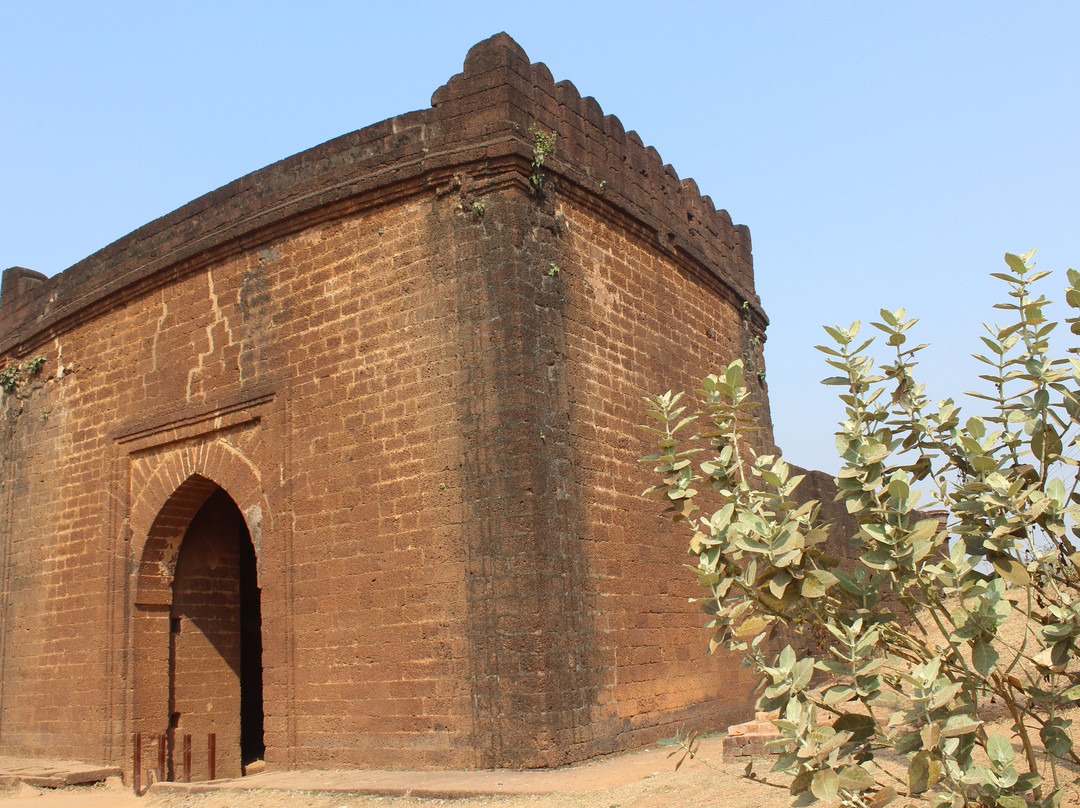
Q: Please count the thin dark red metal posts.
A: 4